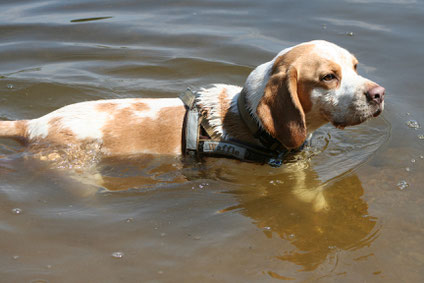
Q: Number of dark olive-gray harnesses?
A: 1